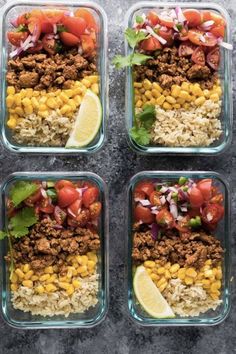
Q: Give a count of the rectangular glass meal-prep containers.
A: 4